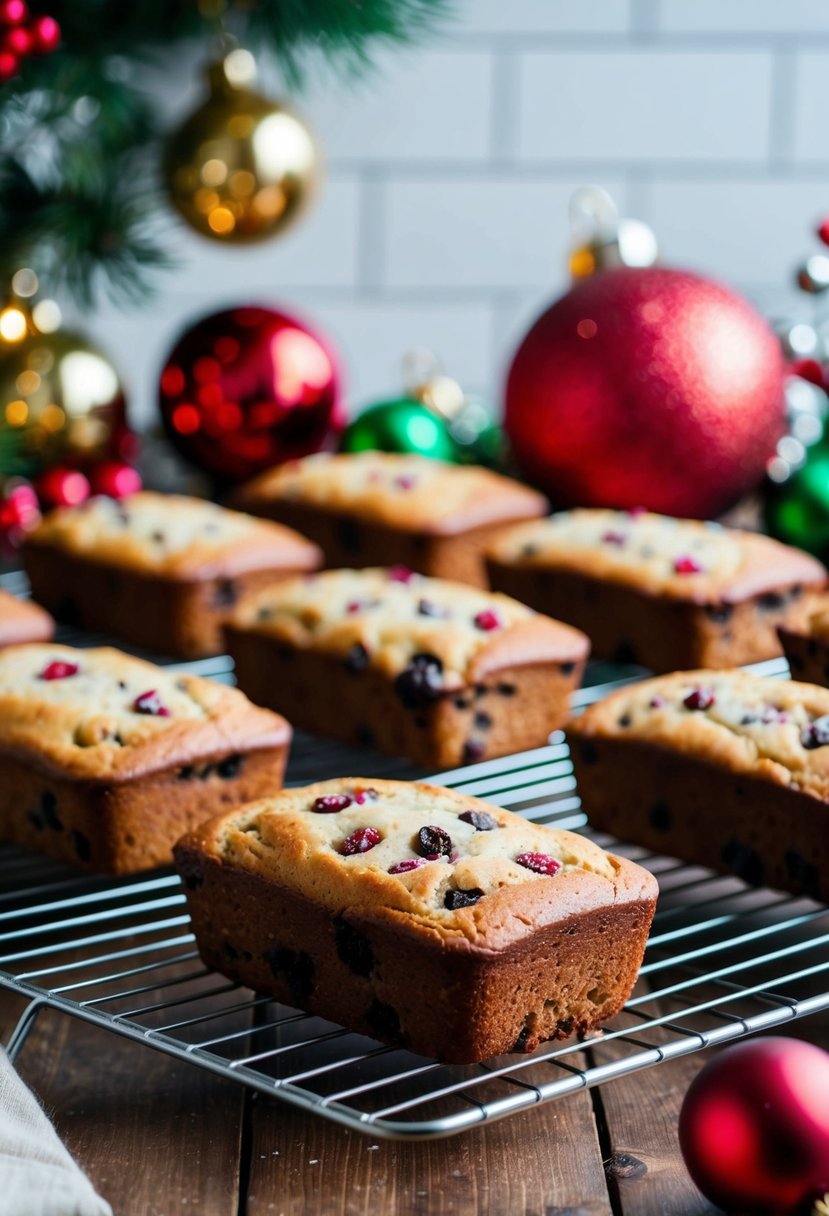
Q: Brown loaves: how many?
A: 9